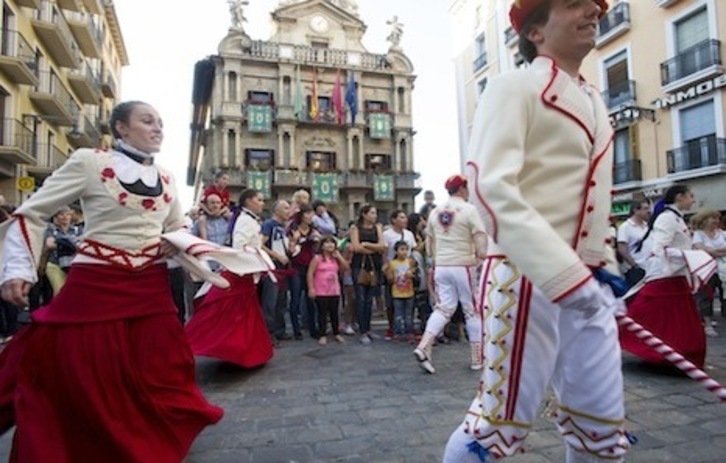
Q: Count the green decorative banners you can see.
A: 5